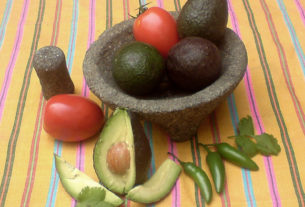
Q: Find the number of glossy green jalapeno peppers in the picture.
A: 3